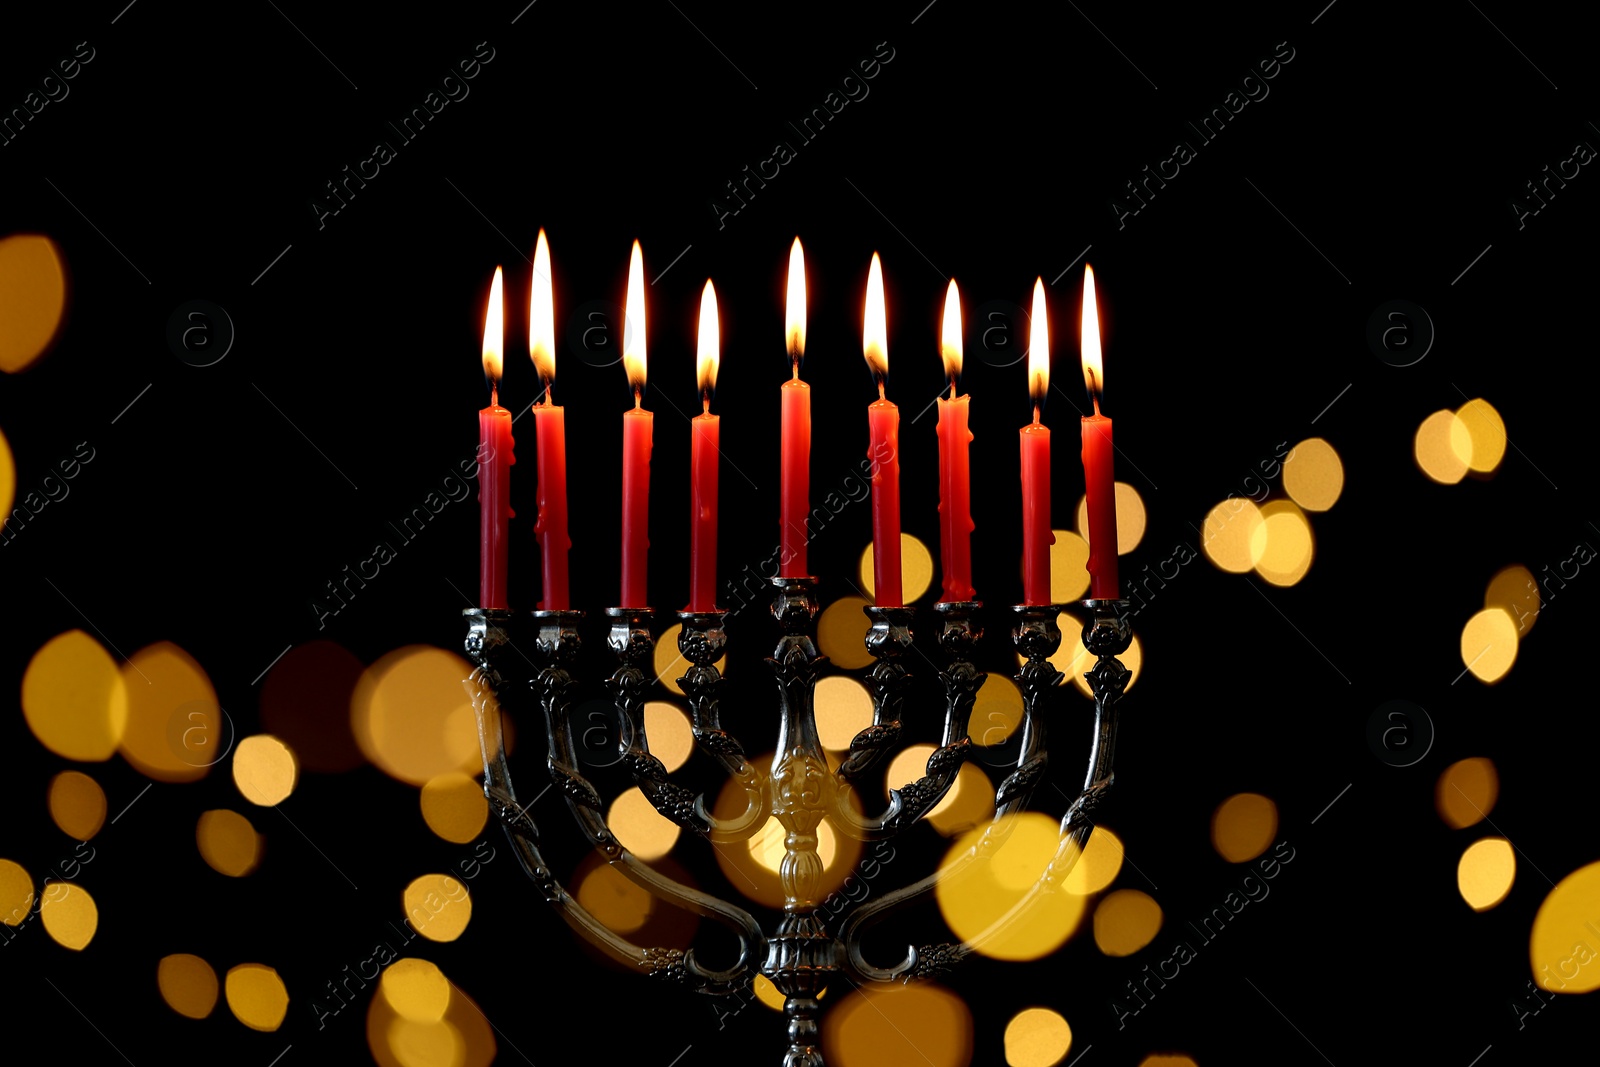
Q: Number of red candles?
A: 9